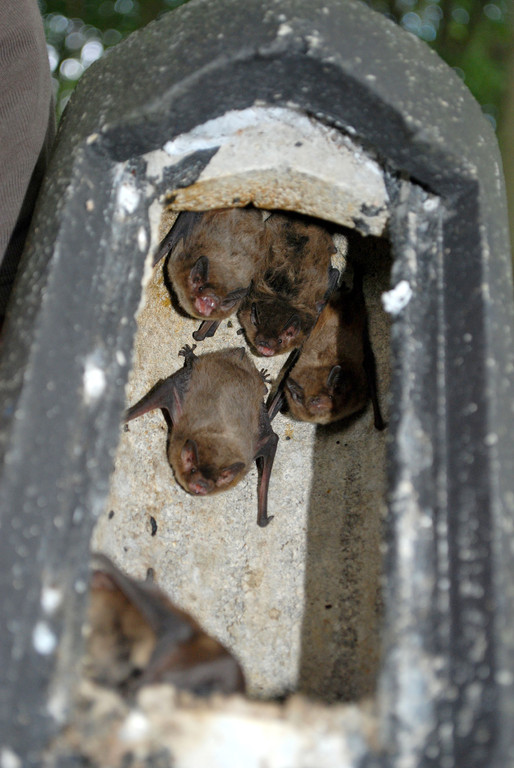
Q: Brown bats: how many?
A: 5